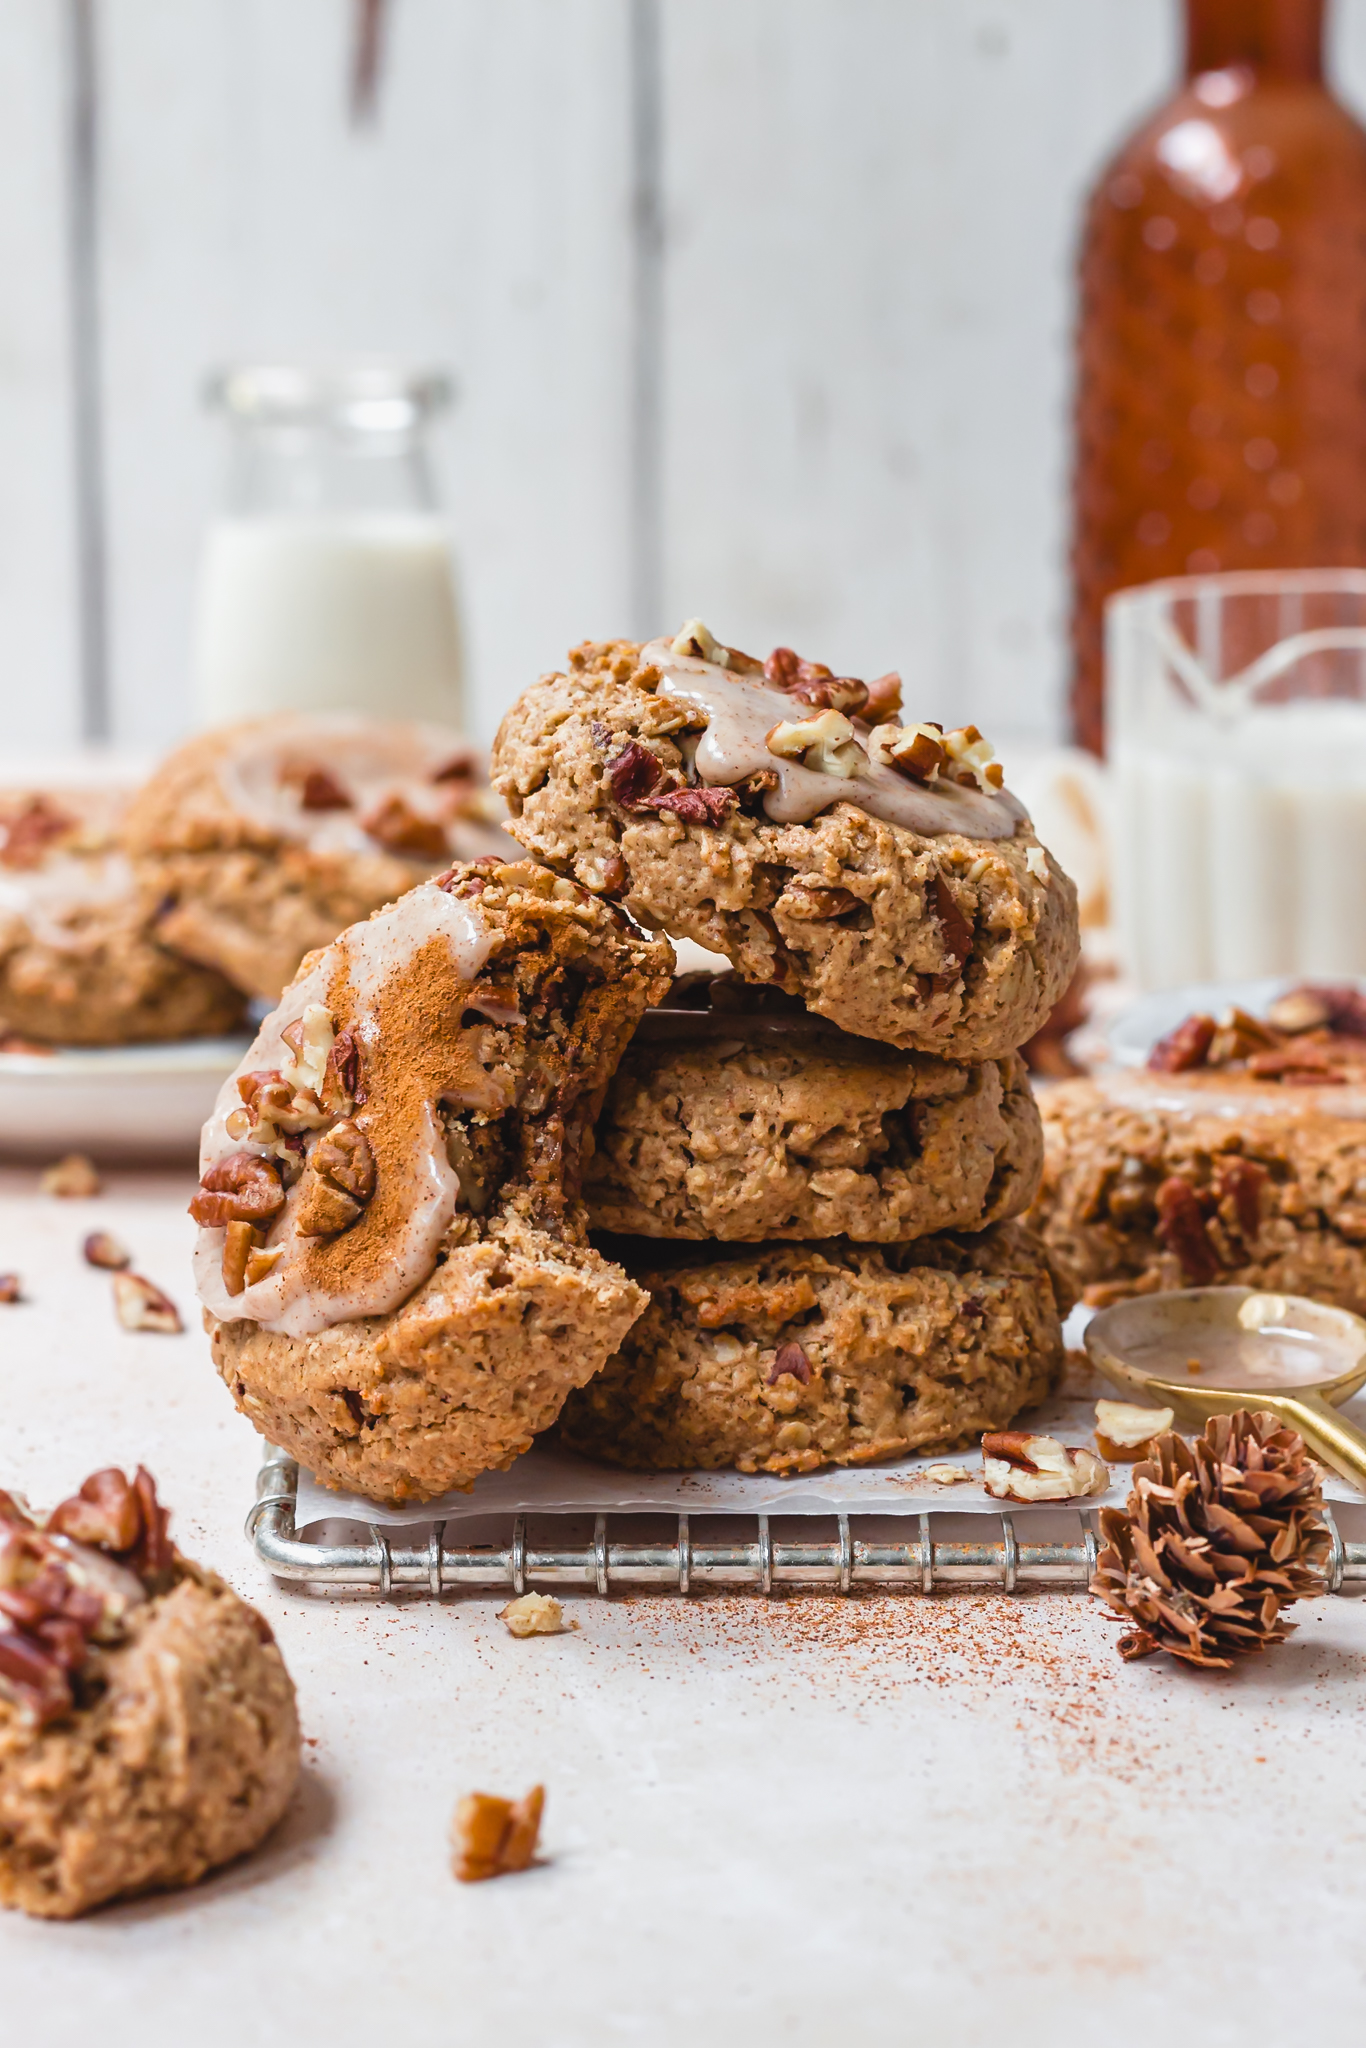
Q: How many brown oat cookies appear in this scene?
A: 8